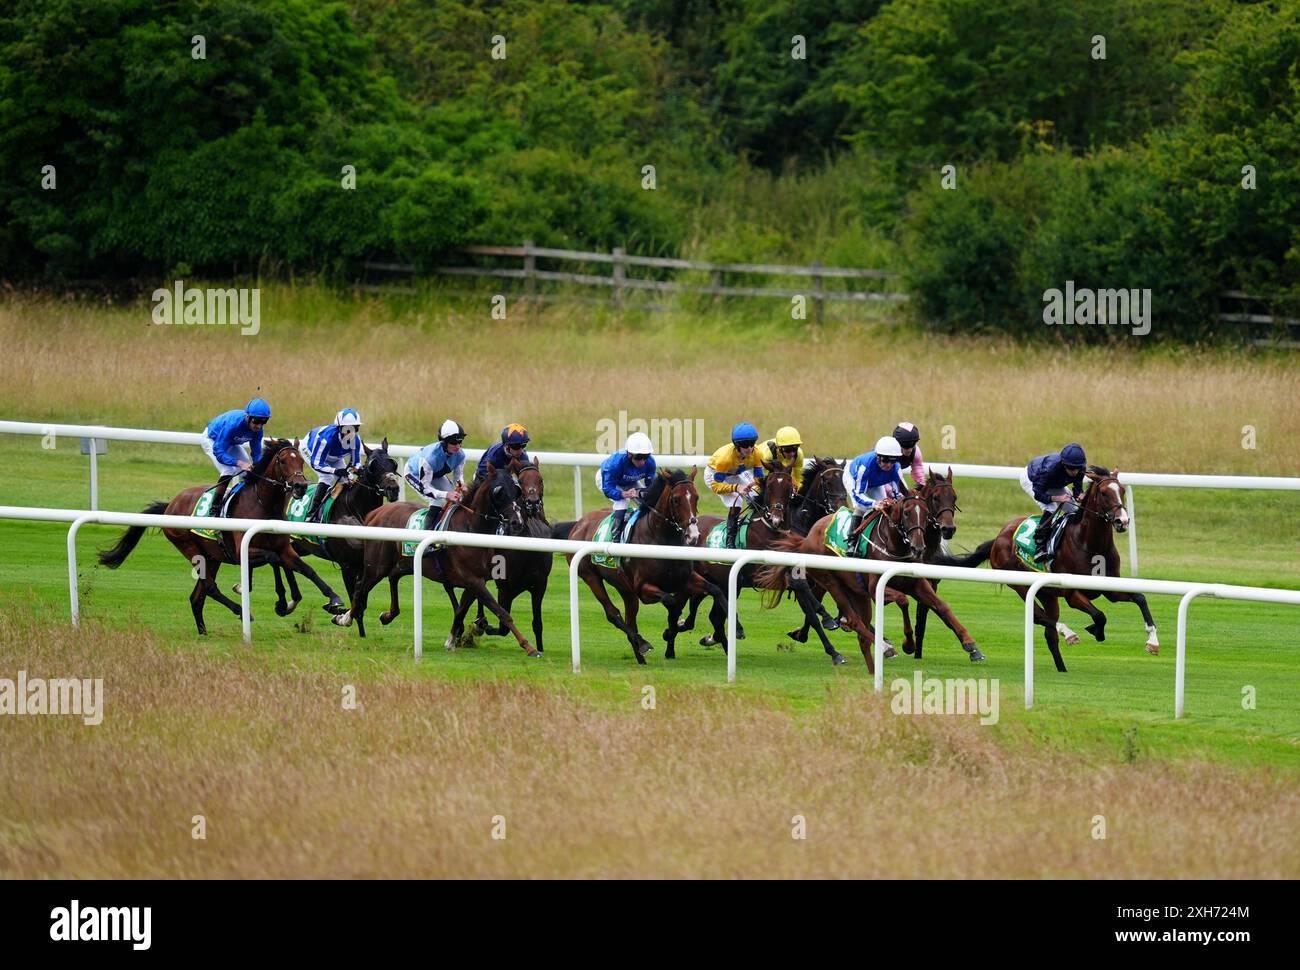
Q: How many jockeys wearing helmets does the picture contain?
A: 10